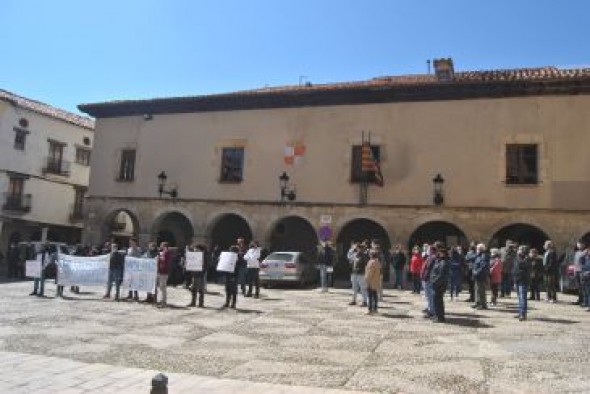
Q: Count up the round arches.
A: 8